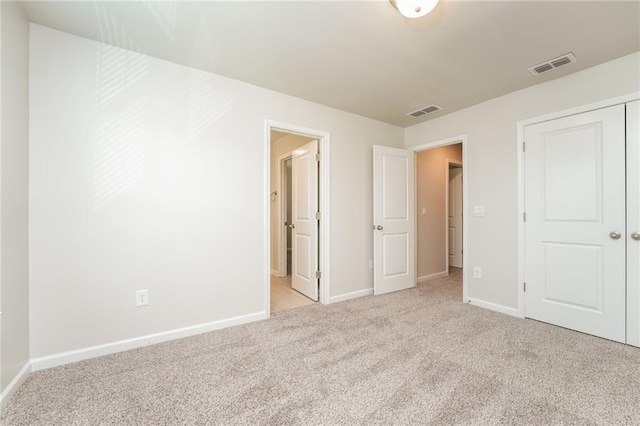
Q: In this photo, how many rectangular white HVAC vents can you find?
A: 2